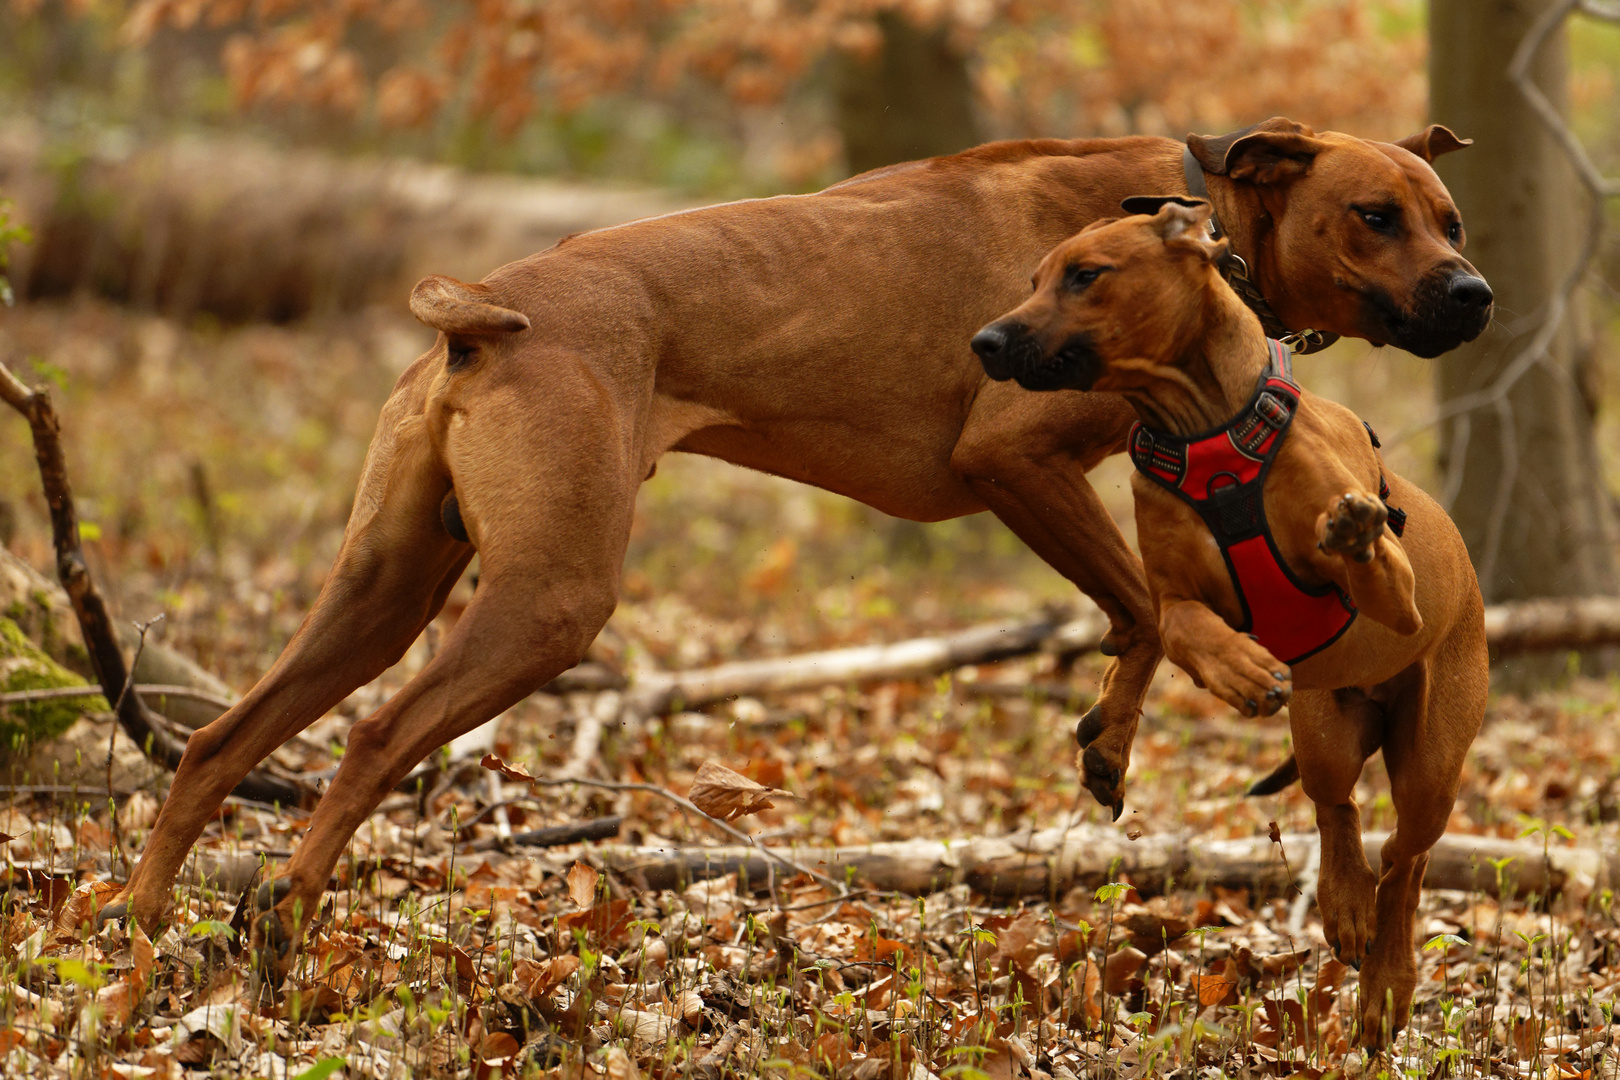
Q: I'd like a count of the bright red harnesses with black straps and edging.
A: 1